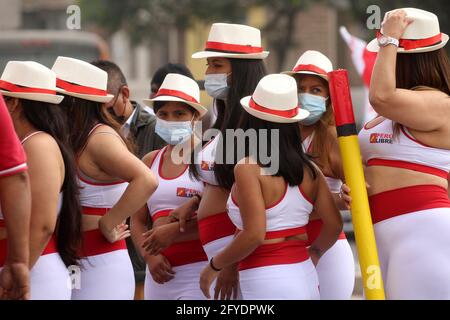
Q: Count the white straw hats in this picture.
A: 7